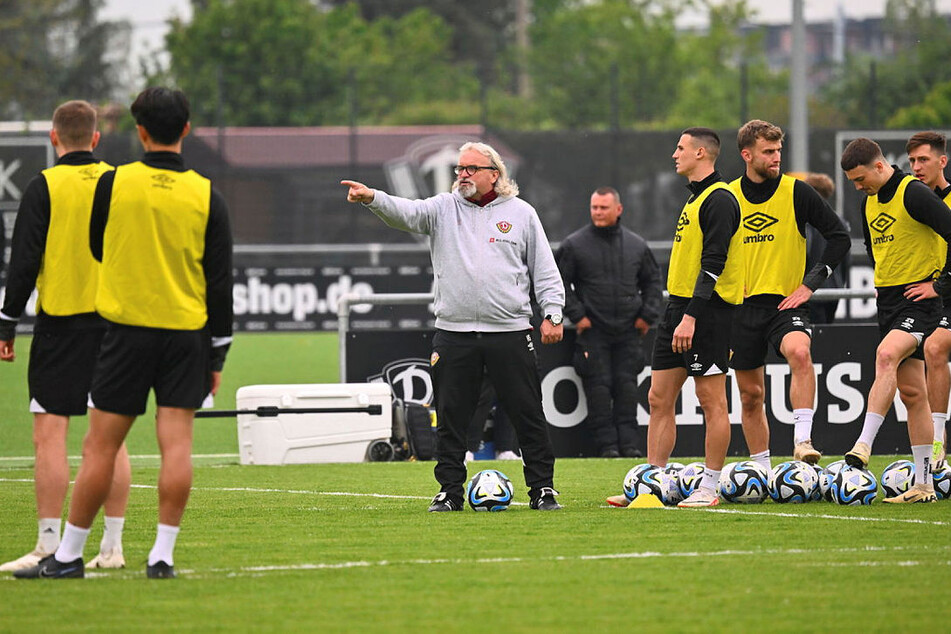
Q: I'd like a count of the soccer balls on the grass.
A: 11